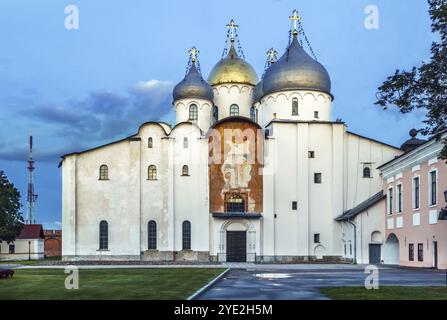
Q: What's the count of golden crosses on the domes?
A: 4